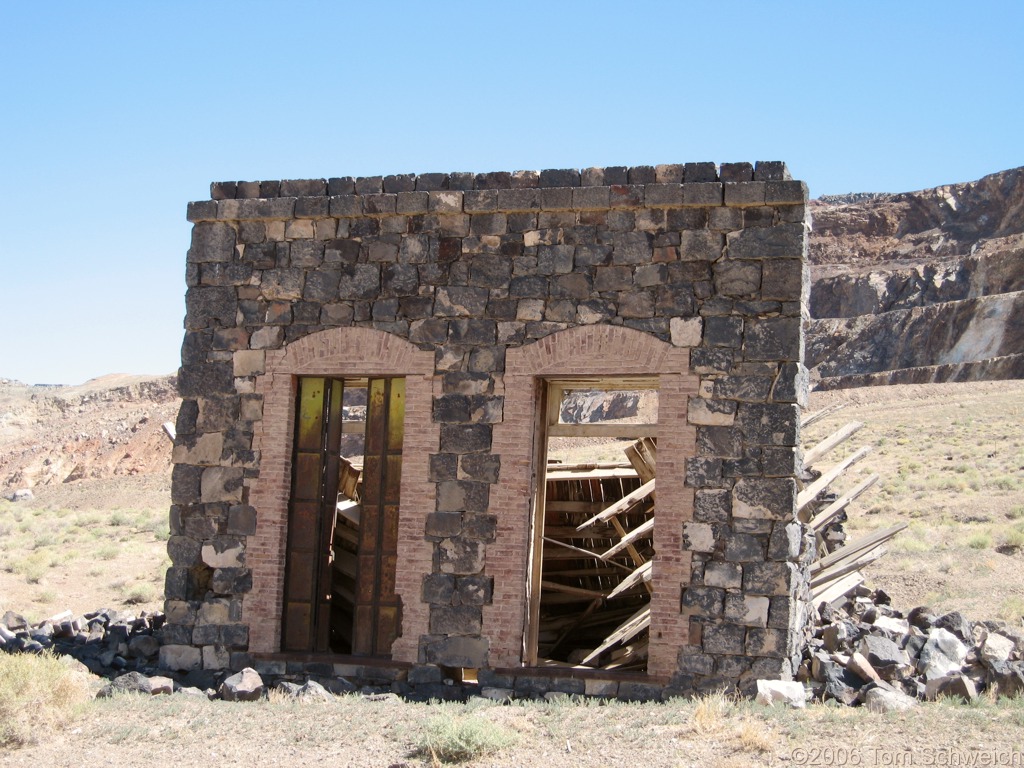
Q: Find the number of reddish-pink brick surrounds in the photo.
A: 2